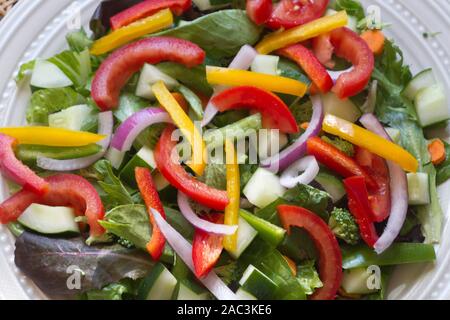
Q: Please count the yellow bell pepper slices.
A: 7